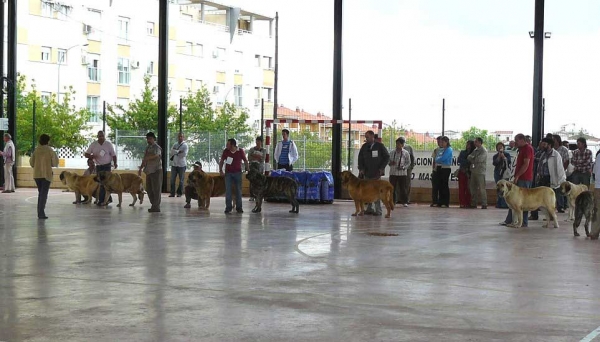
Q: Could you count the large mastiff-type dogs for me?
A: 8